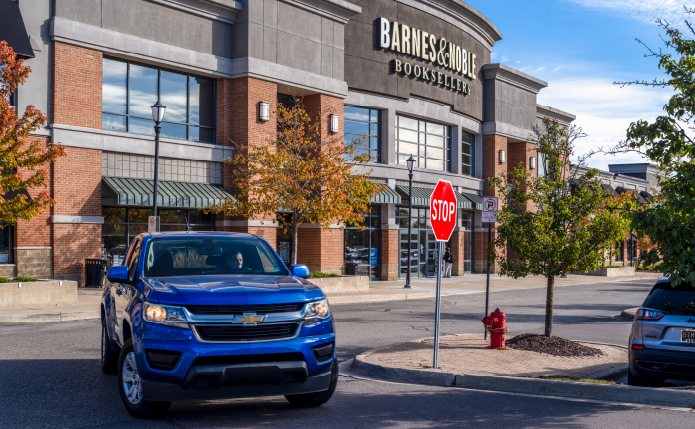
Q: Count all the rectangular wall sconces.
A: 4